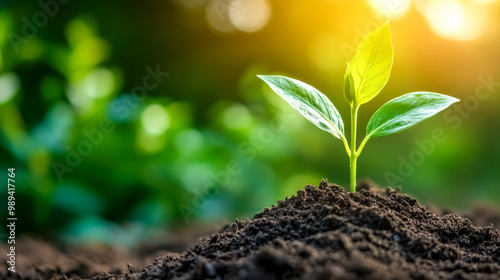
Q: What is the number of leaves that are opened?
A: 3